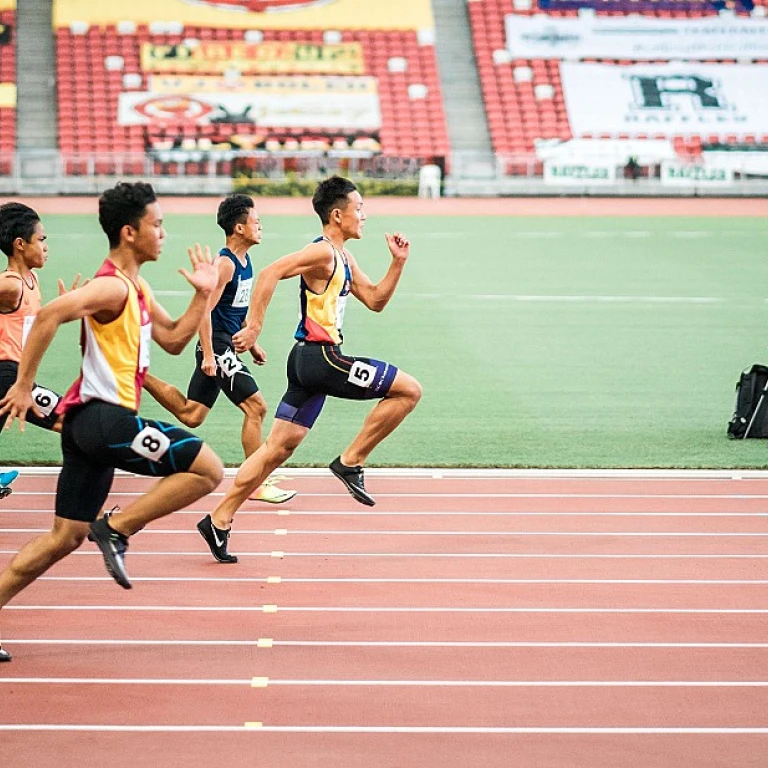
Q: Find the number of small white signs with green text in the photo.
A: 2